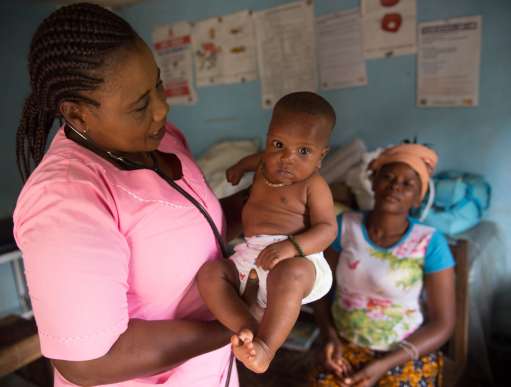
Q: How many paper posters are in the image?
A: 6